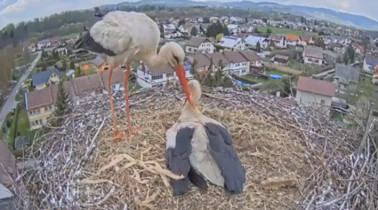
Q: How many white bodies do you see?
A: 2